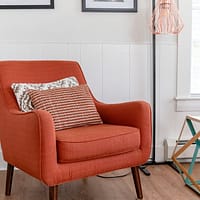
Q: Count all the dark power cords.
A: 1